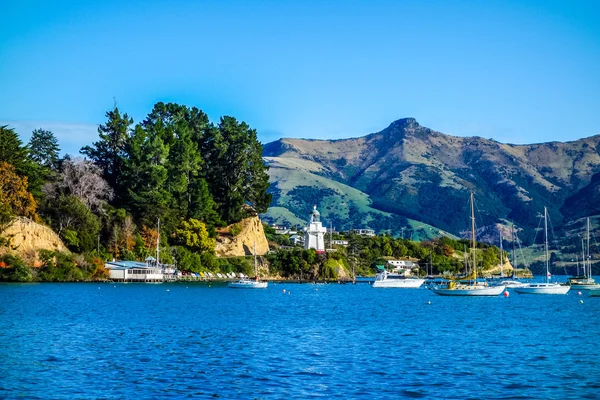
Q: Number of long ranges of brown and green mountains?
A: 1